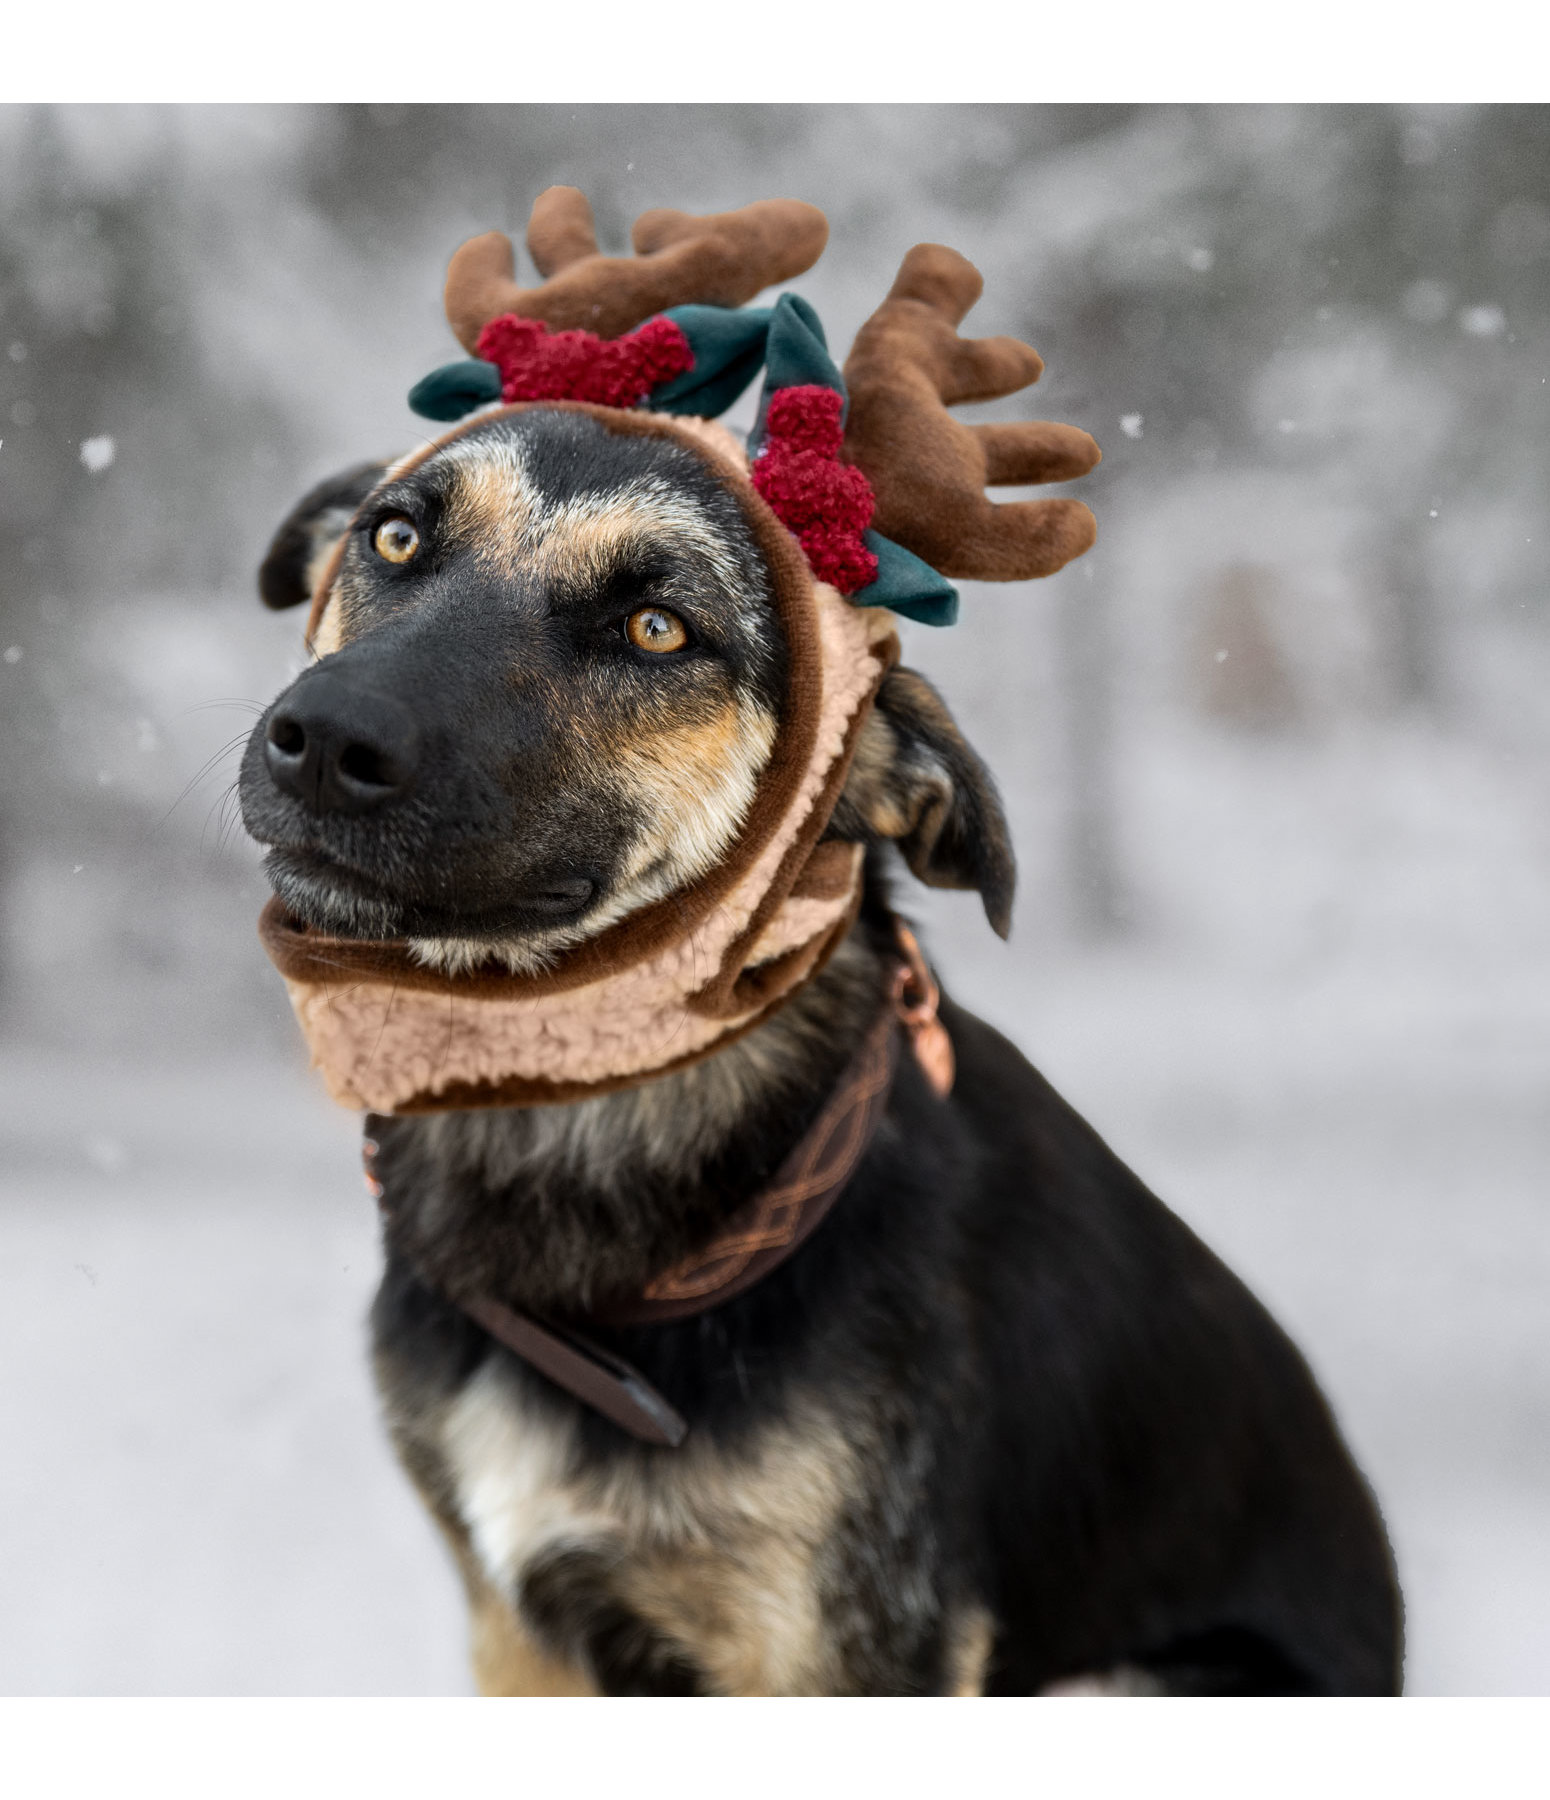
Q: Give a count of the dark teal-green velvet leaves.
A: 4